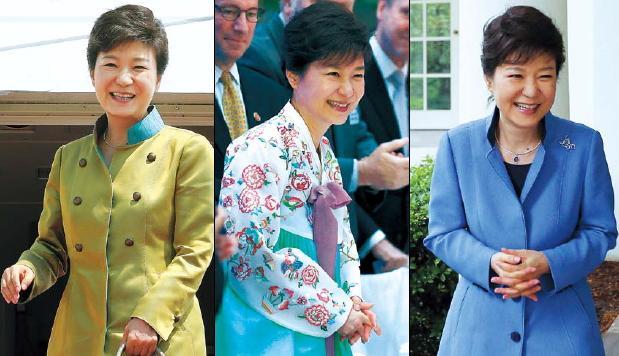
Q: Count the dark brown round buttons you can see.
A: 6